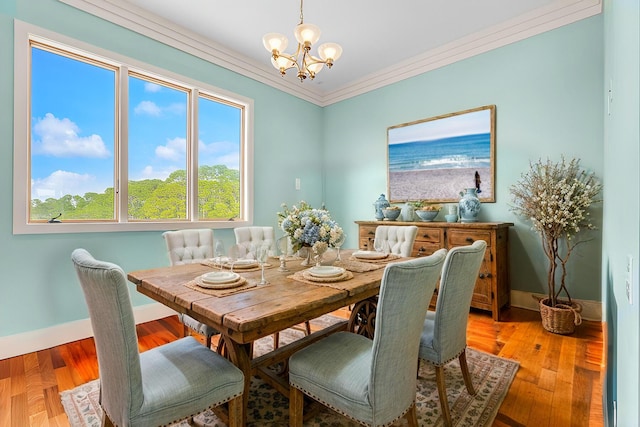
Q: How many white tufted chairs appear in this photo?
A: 3